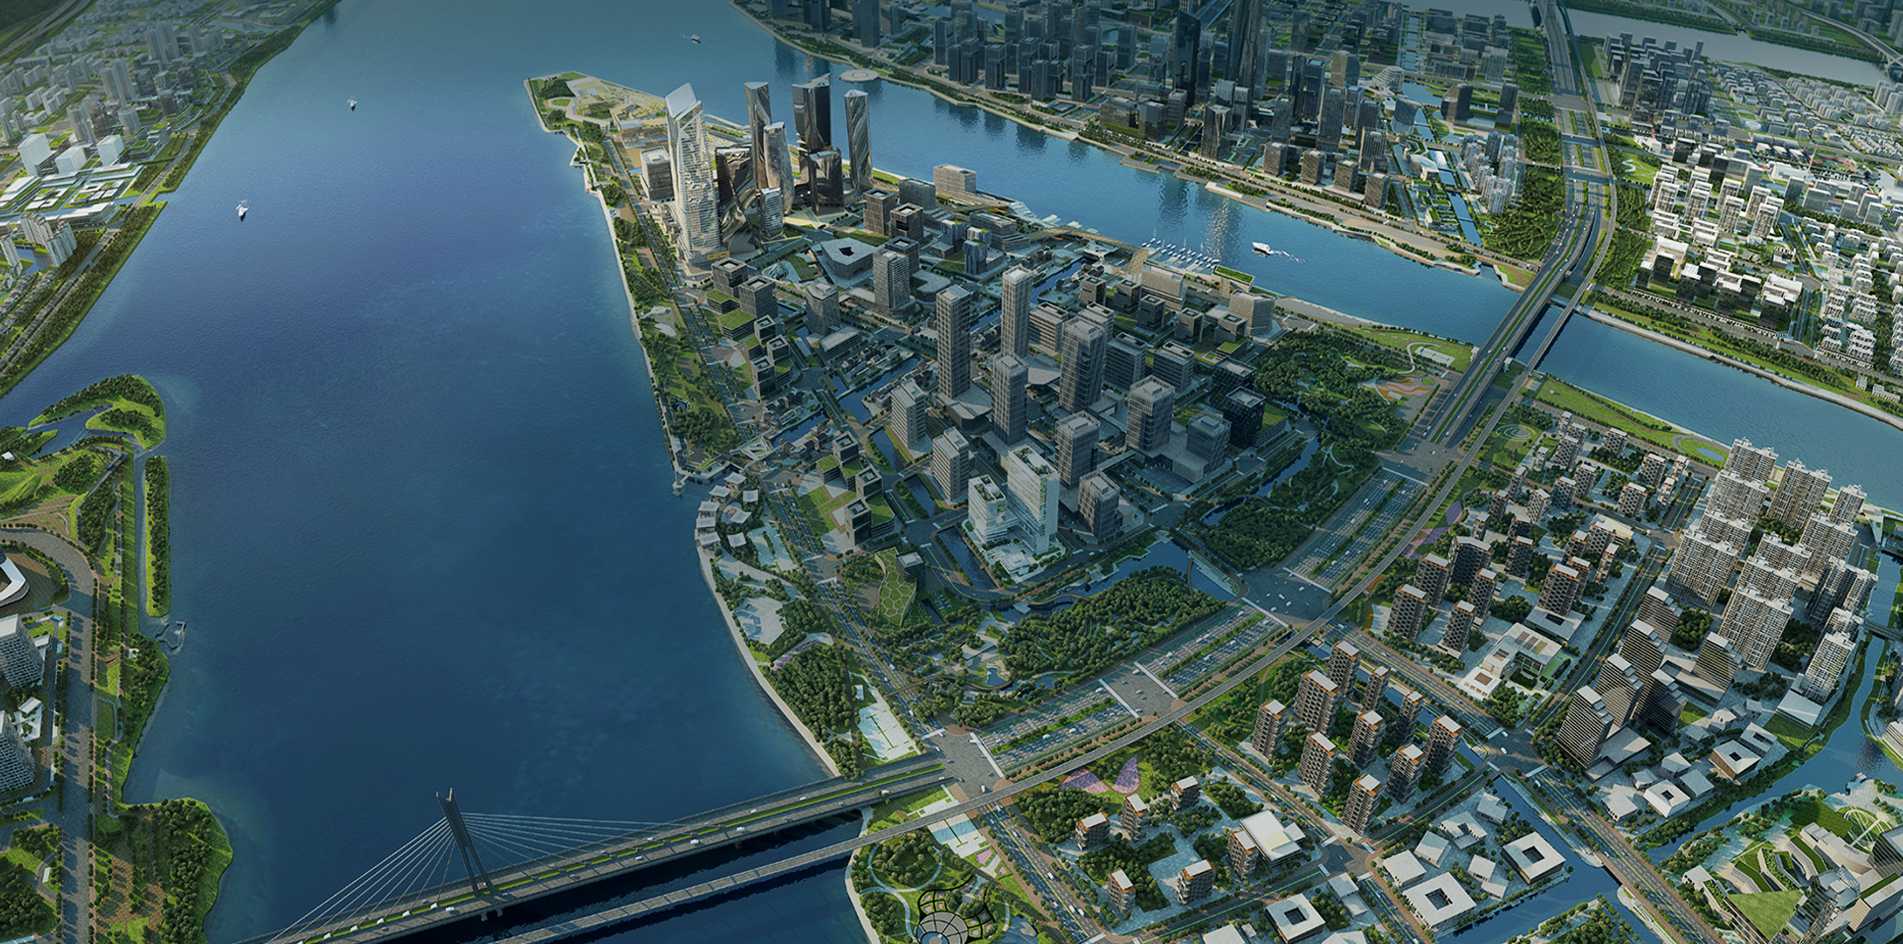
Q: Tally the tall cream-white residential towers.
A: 13